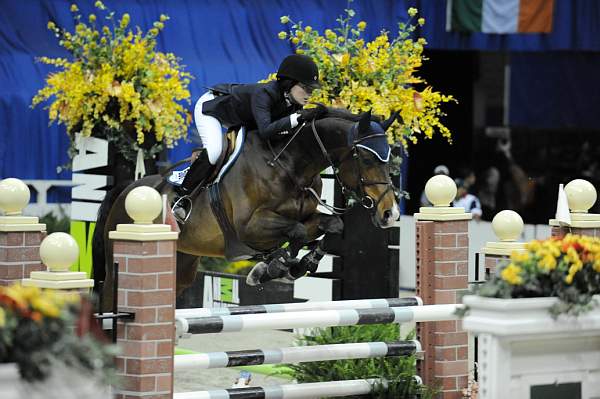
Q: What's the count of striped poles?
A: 4